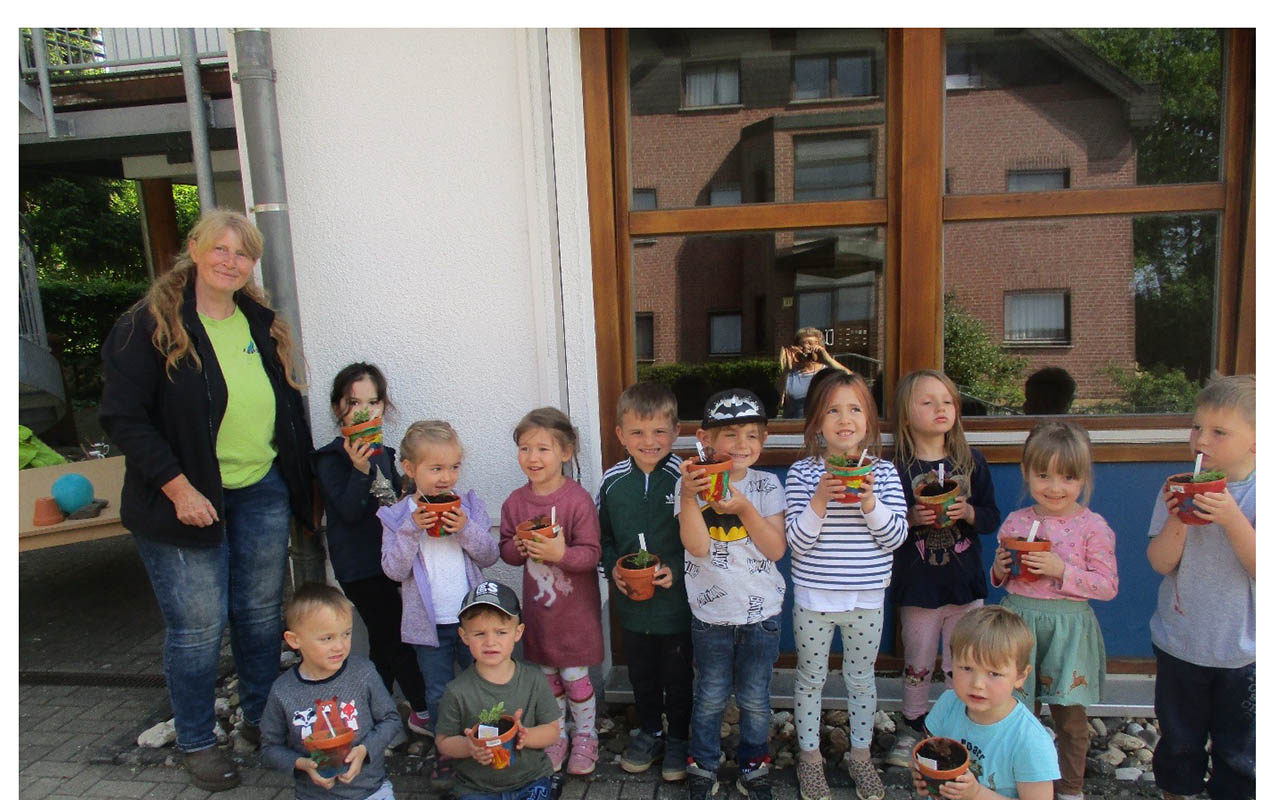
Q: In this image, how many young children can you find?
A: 12